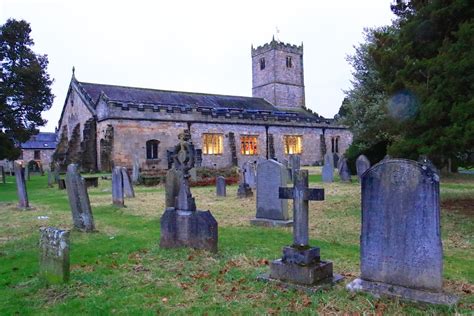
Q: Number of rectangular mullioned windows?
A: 3